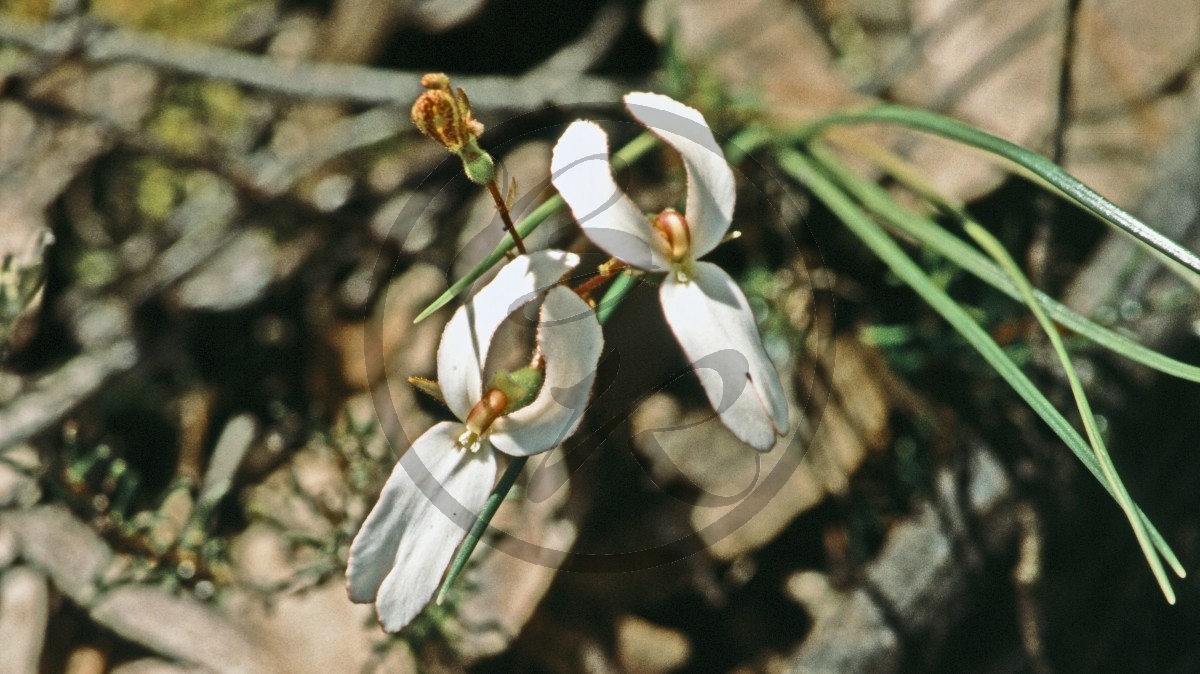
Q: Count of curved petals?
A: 4